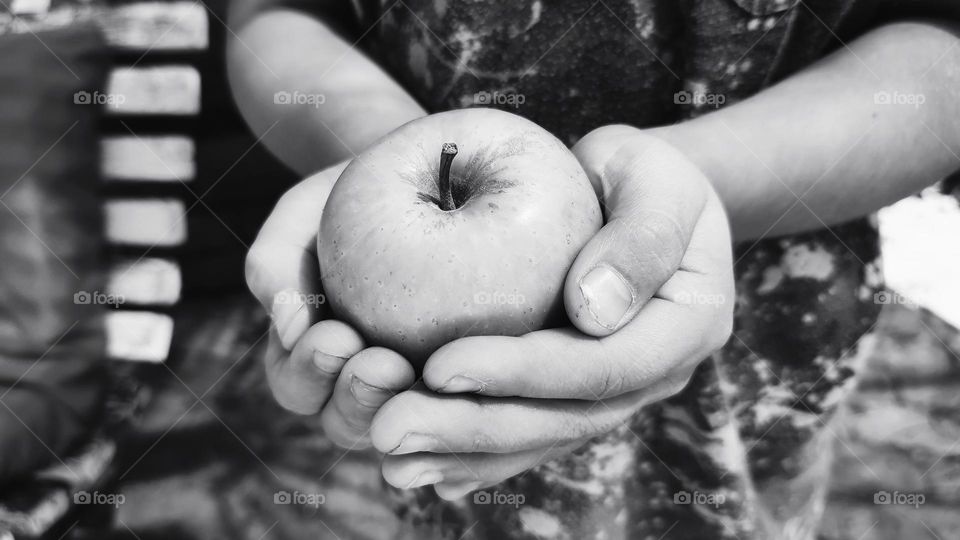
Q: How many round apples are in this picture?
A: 1